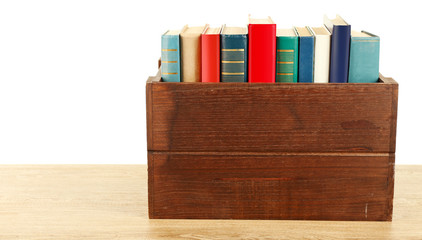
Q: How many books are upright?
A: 10